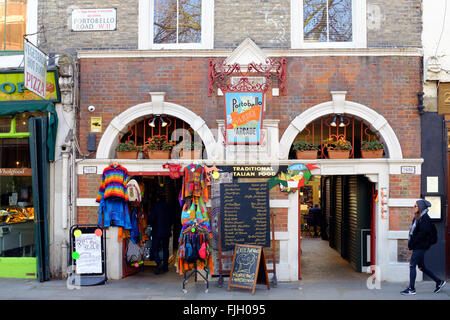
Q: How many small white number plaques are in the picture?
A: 2